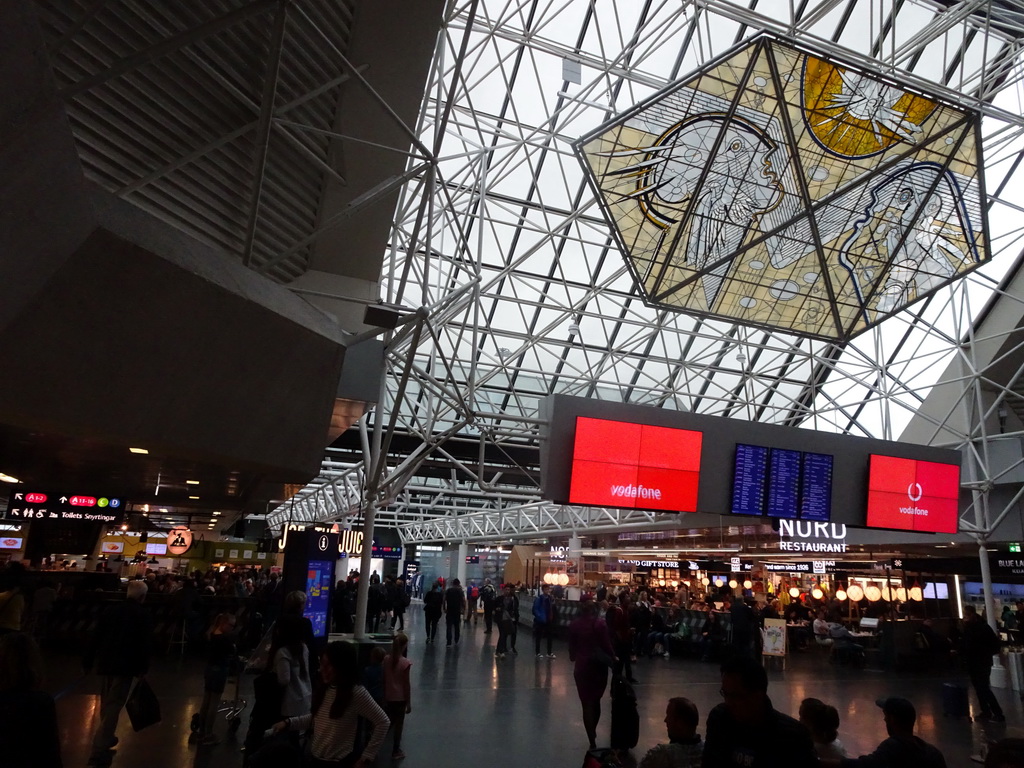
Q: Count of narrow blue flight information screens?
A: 3